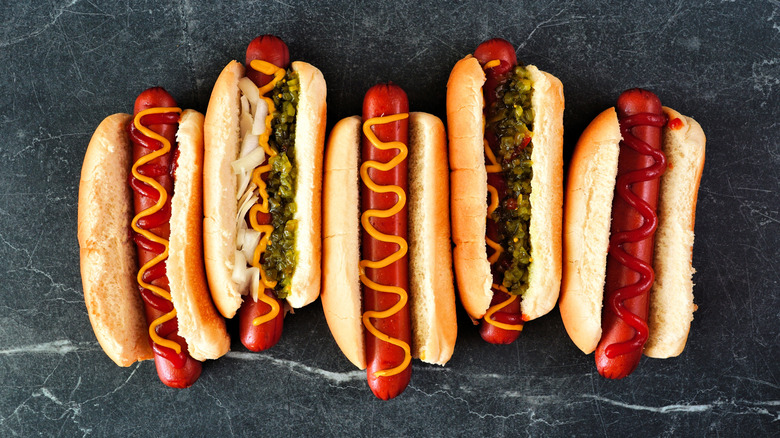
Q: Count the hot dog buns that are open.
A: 5